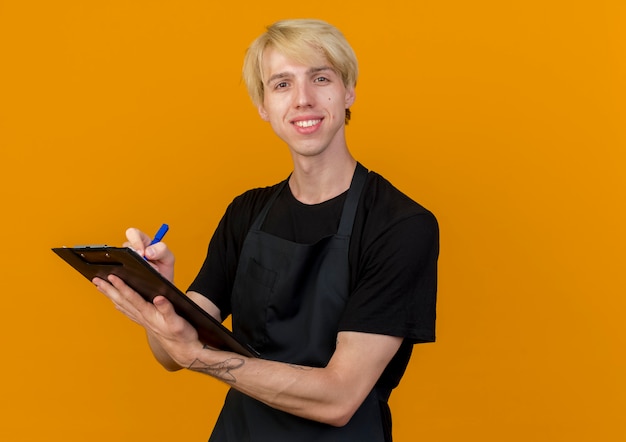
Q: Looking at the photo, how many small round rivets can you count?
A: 2